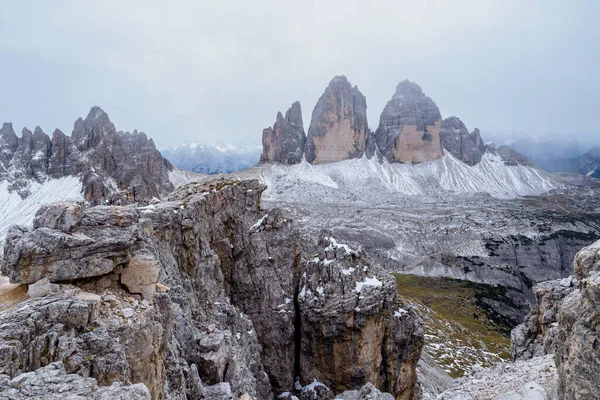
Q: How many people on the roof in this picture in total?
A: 0